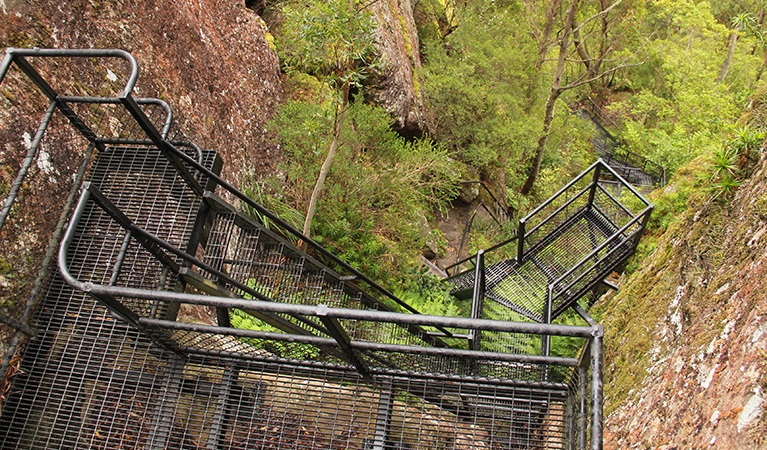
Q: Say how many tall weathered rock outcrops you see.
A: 3